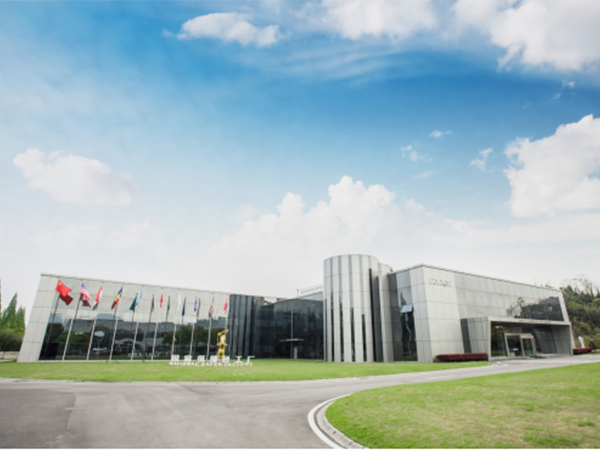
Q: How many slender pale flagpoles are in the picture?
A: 10